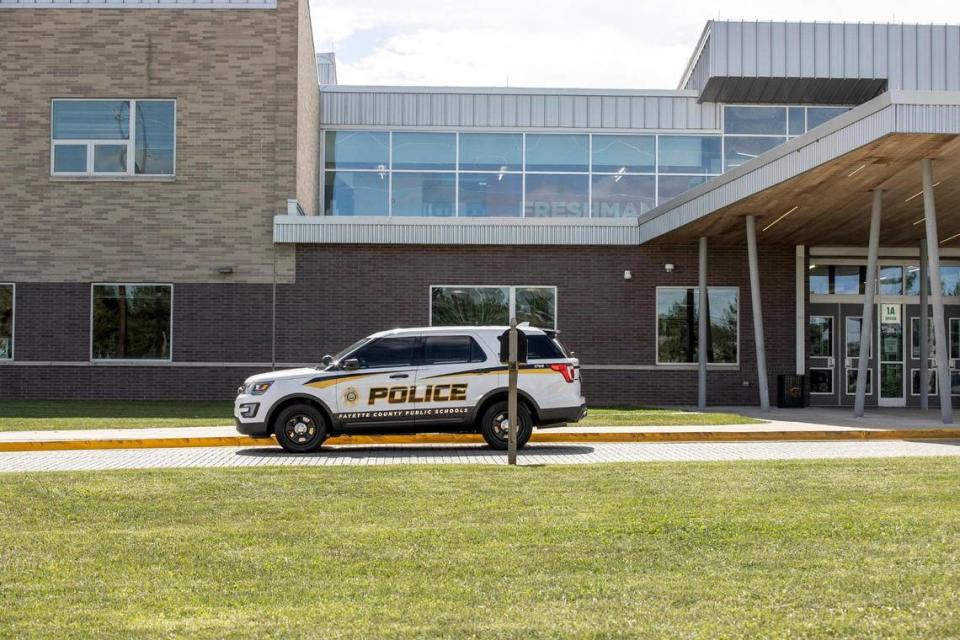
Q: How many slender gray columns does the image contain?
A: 5